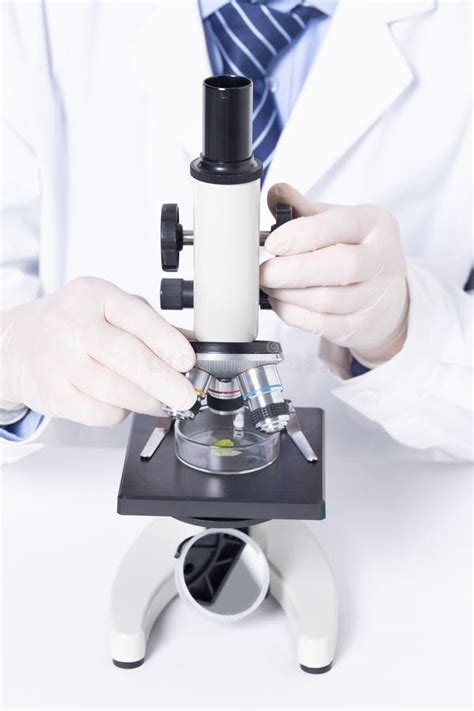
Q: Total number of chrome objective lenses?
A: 3